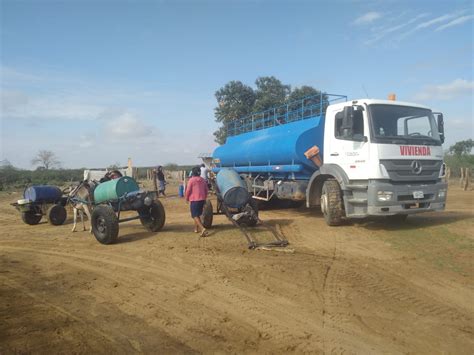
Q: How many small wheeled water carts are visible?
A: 3